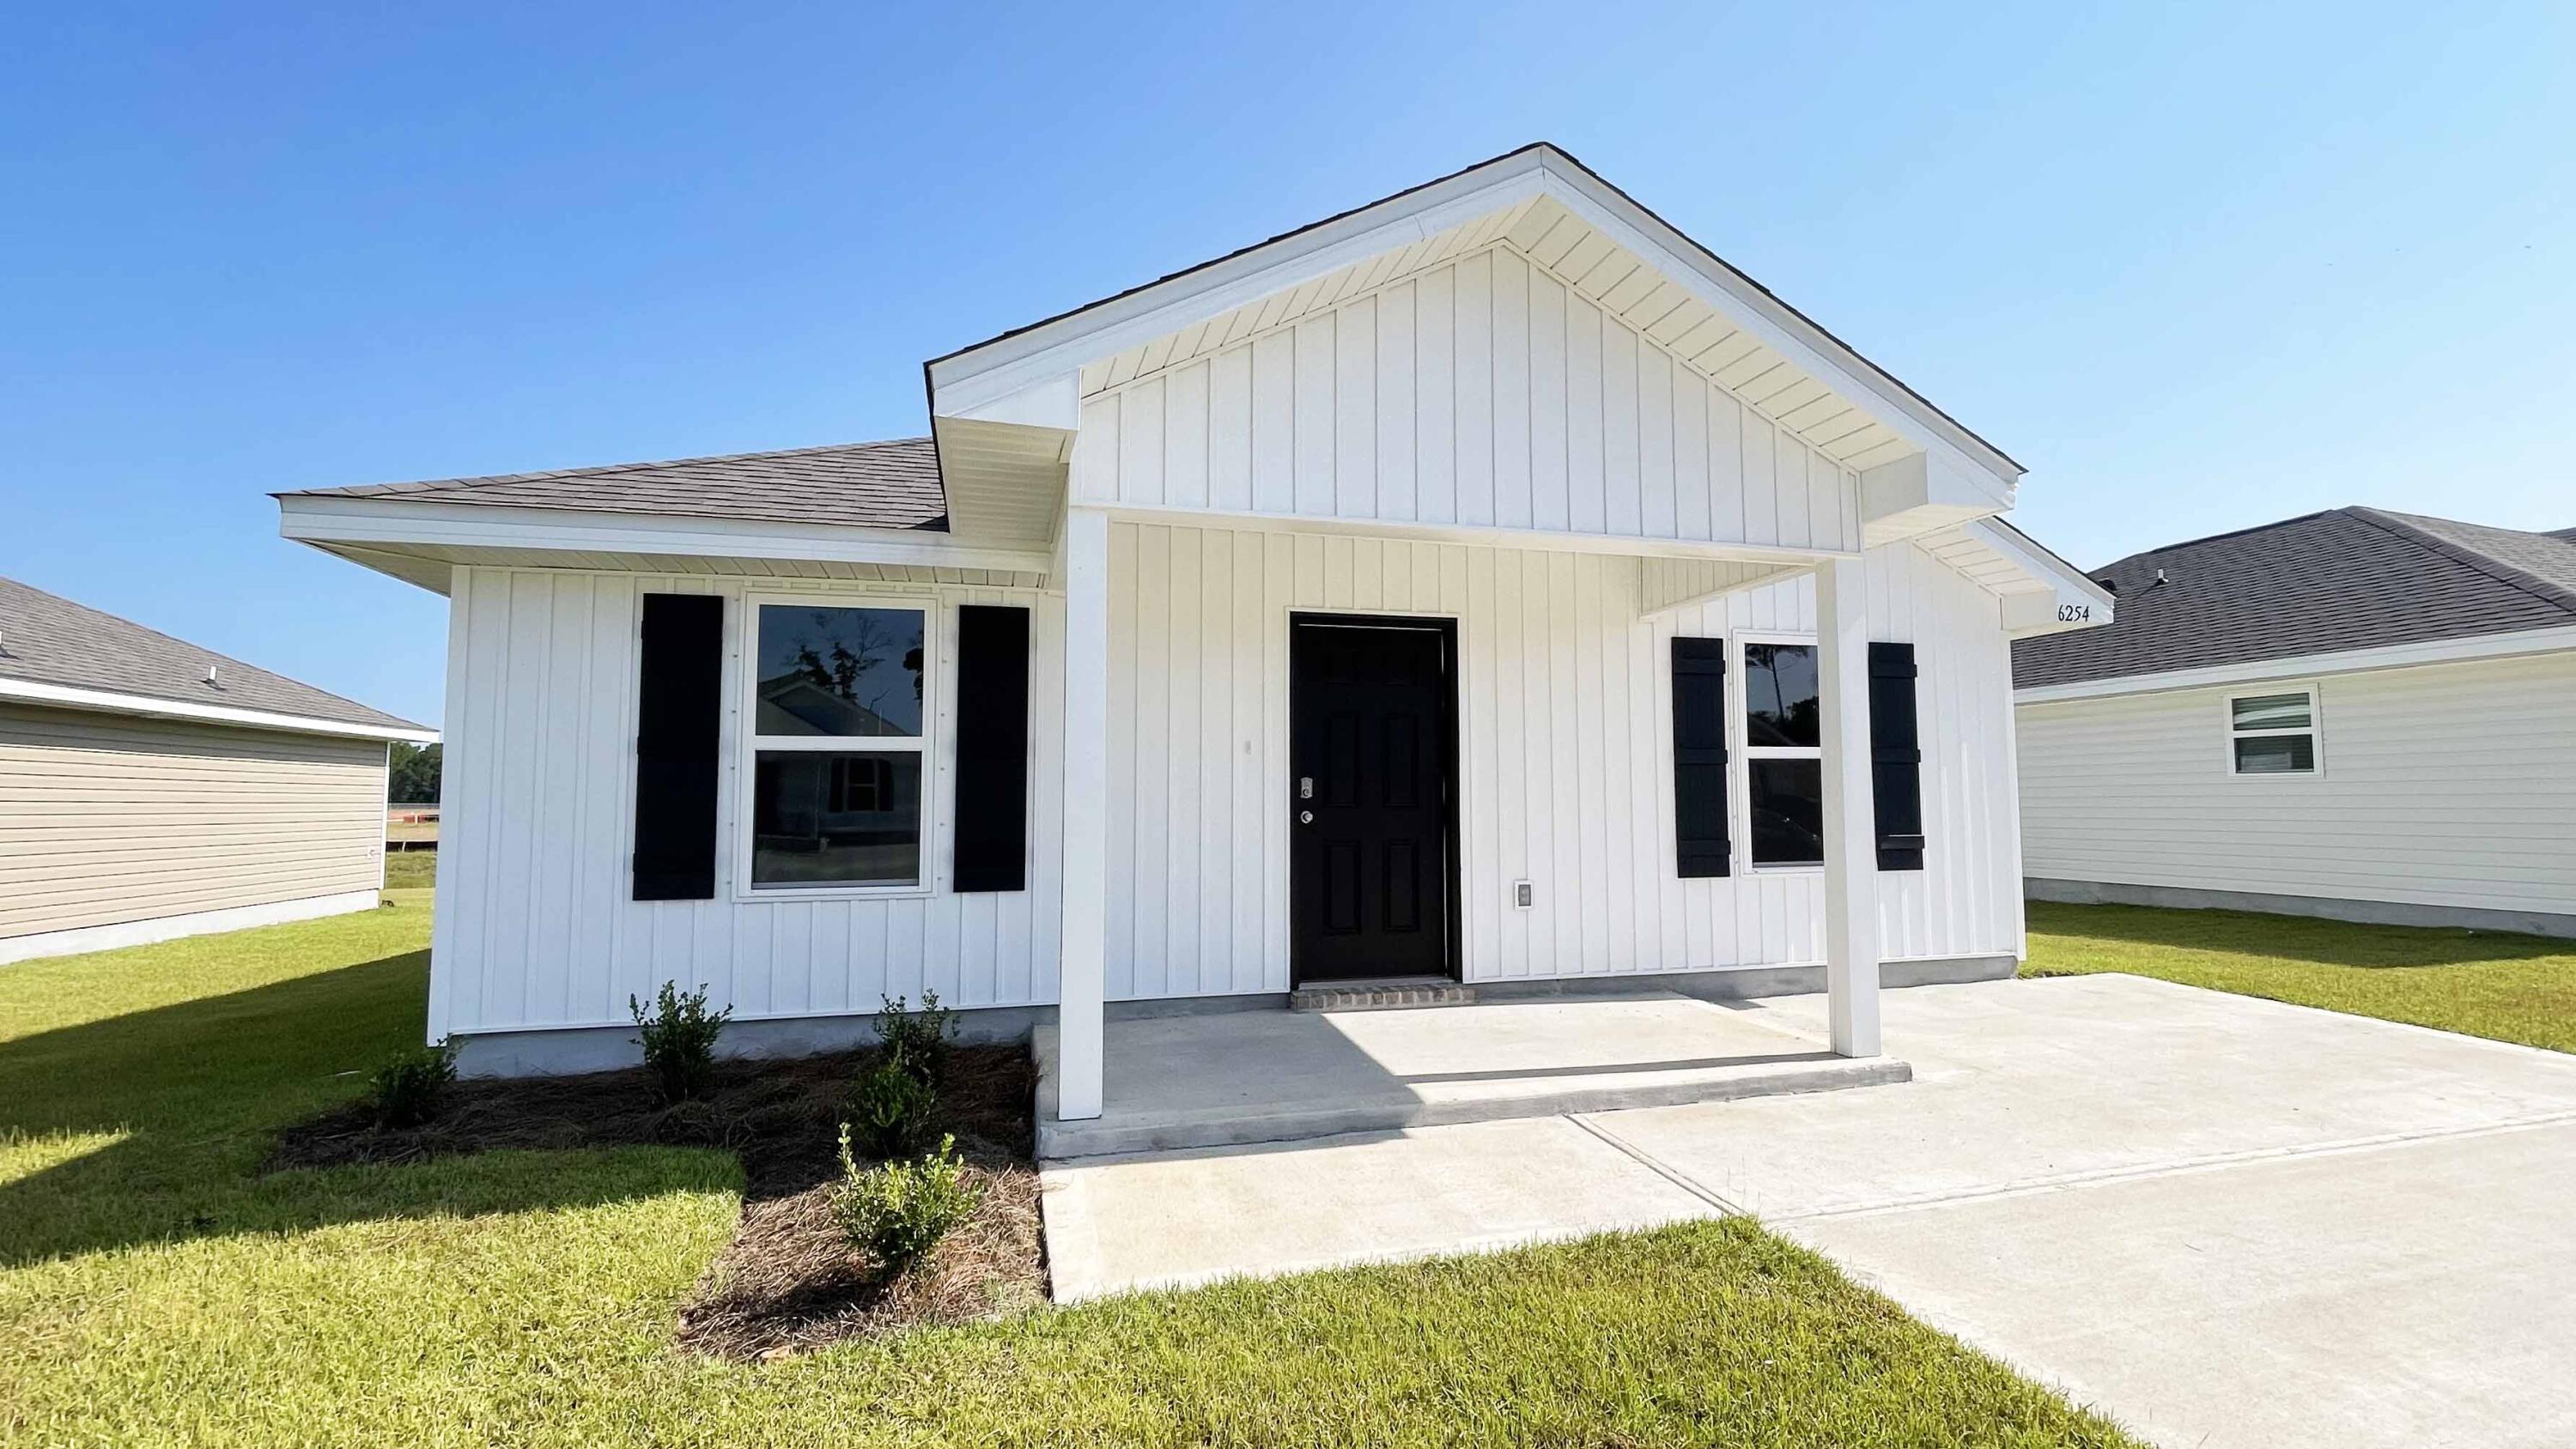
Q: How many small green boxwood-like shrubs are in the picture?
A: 5